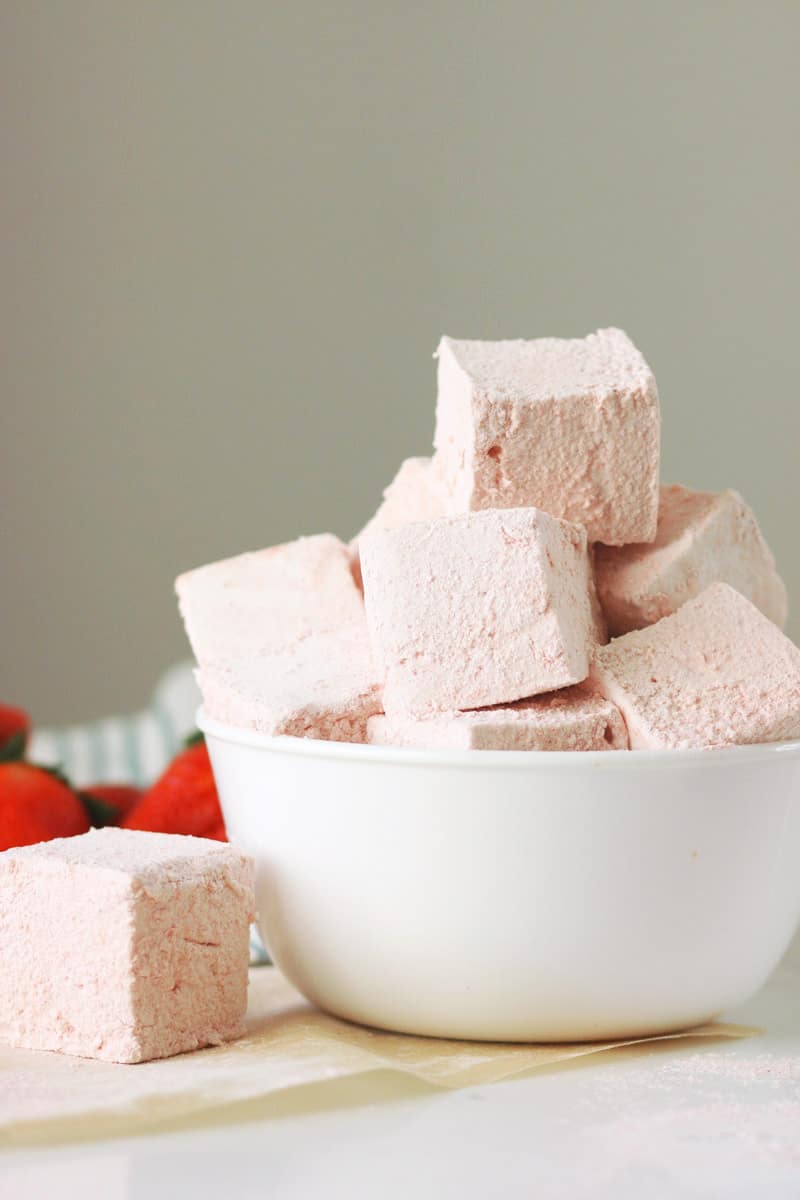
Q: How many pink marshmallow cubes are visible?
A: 9